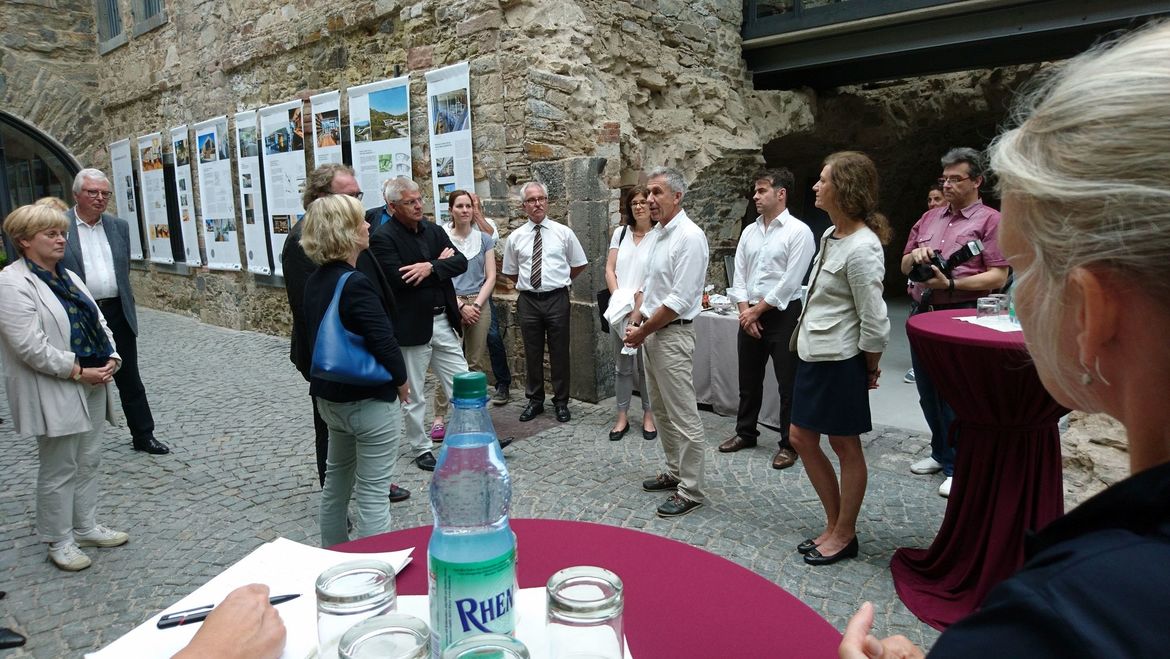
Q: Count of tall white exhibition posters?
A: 9